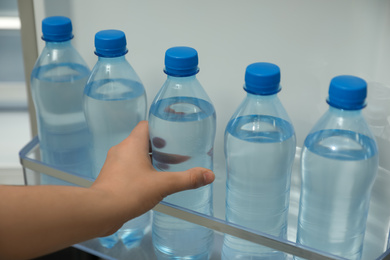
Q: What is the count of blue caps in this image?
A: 5